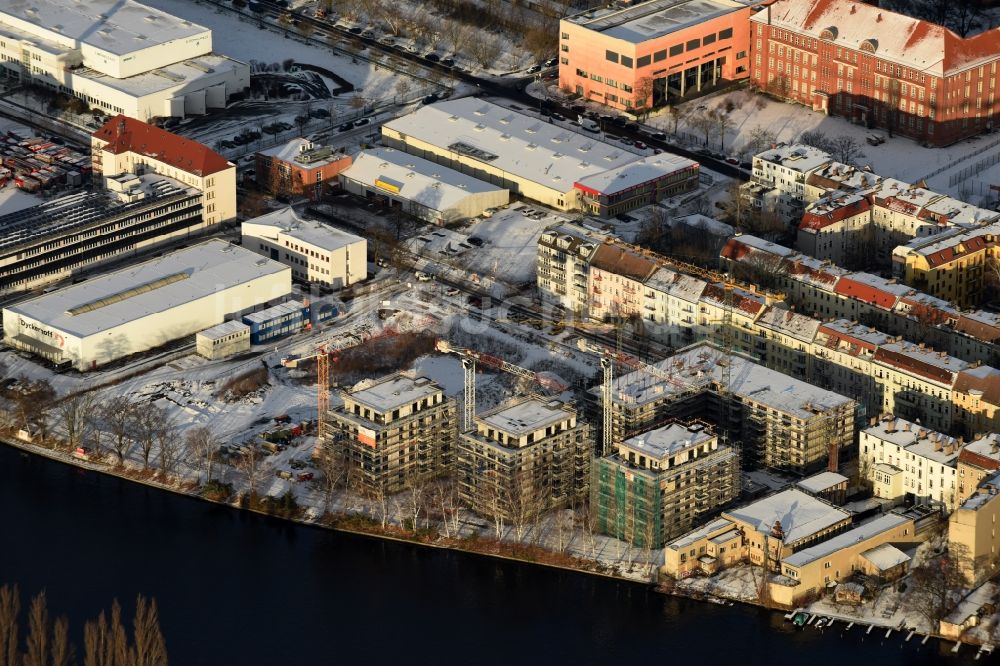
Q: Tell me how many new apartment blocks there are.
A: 4